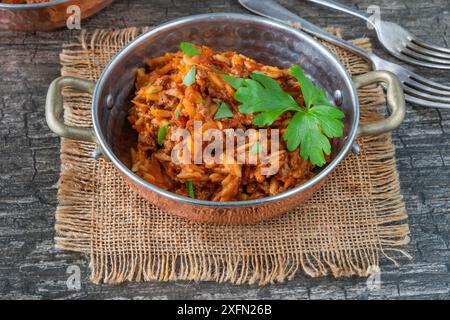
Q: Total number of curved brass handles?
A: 2